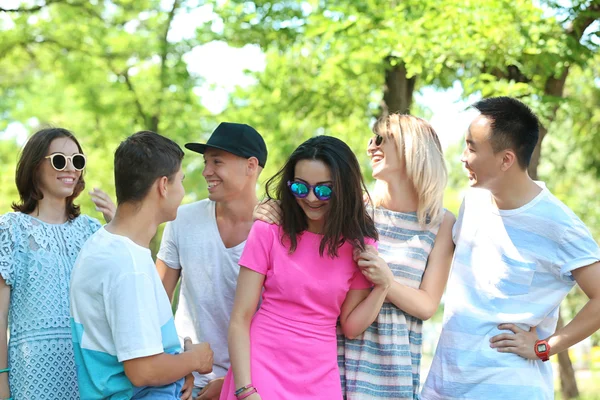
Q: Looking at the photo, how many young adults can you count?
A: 6